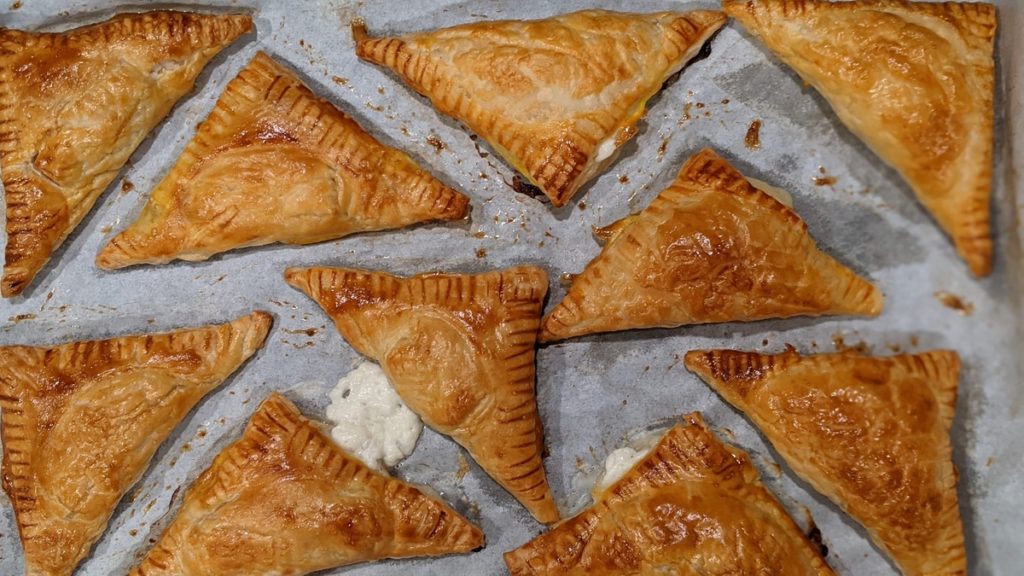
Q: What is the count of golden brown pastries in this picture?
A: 10